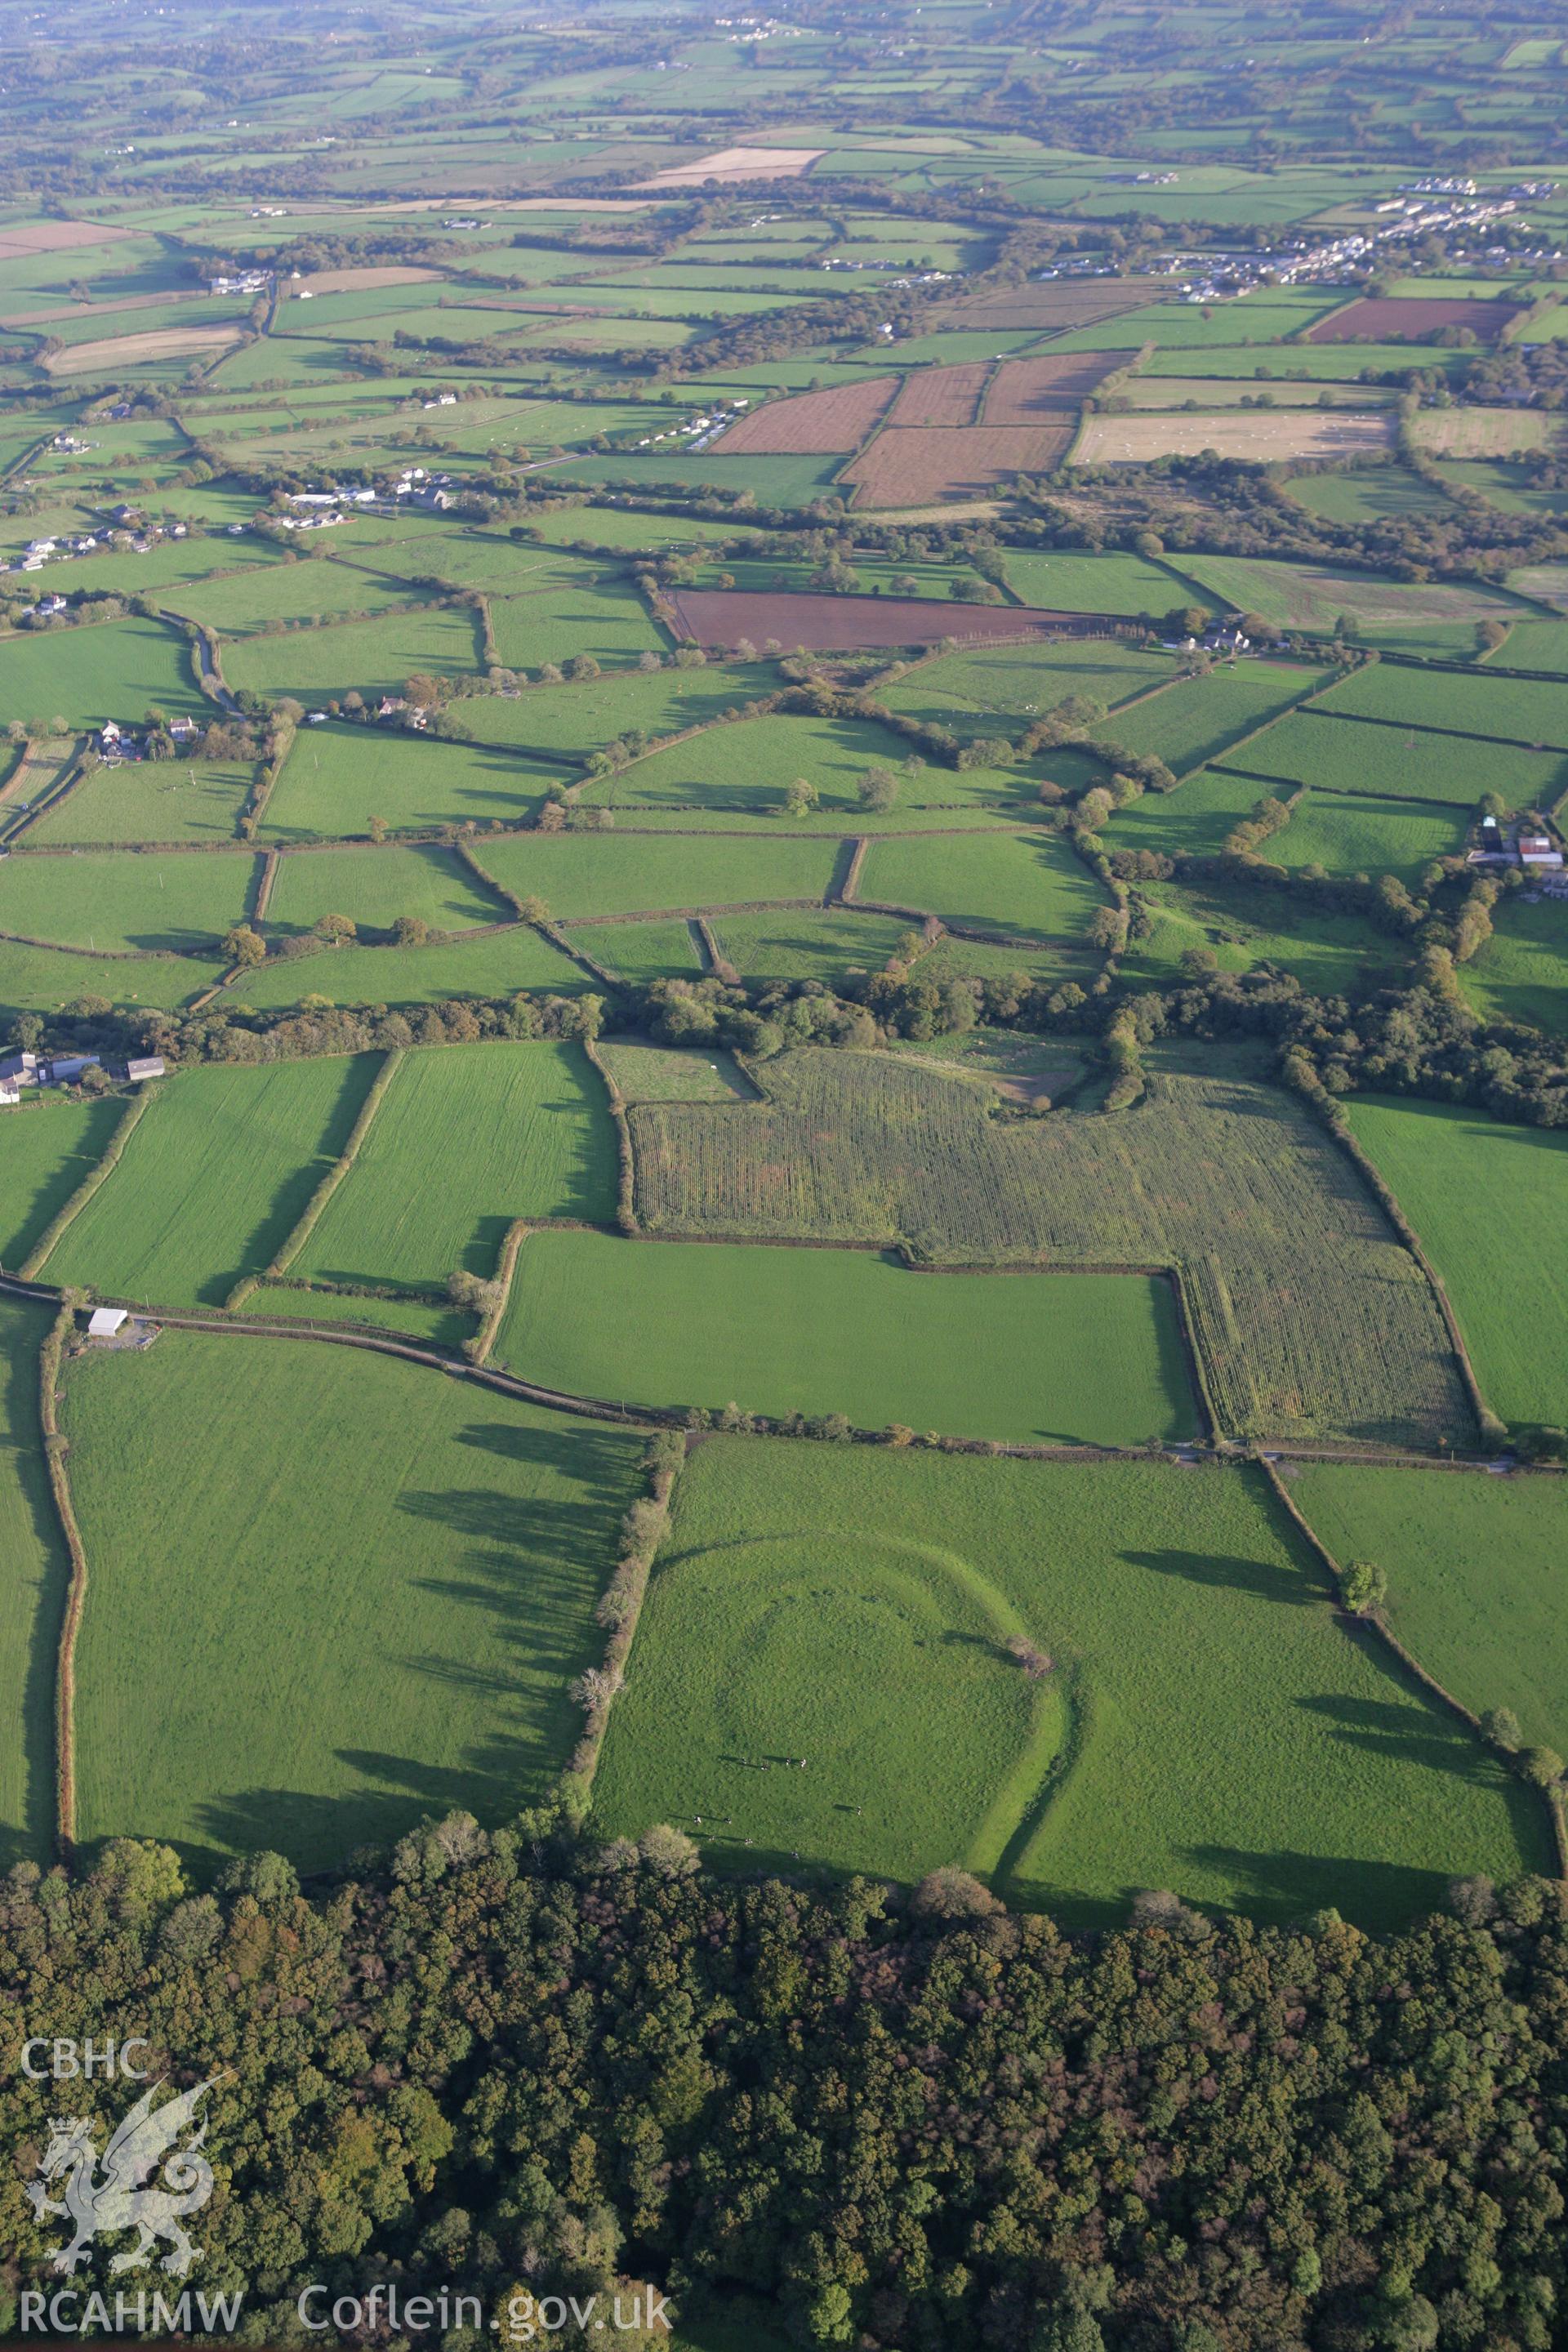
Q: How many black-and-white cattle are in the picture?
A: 10